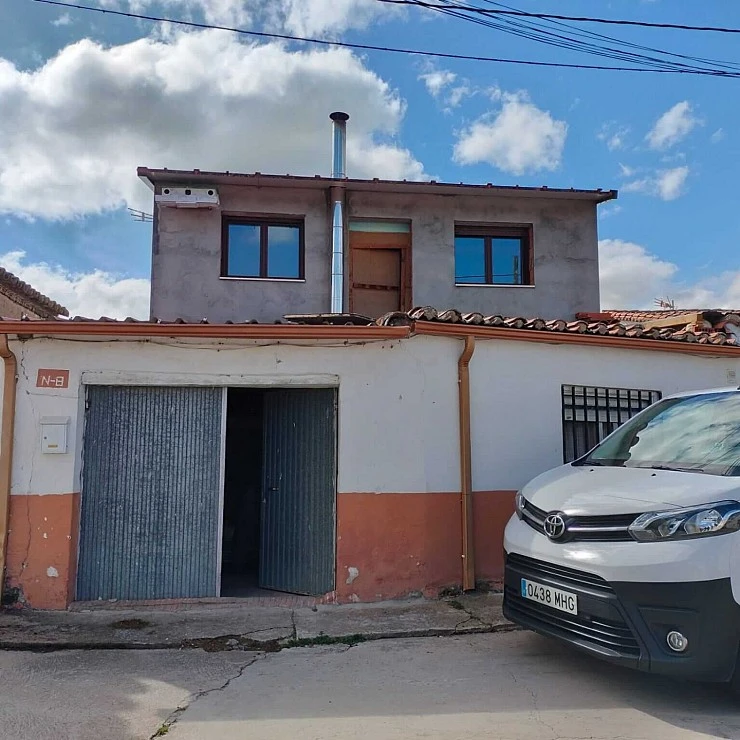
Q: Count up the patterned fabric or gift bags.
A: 0